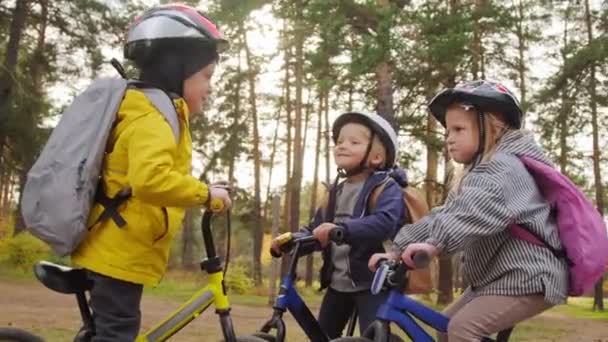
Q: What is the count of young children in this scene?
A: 3